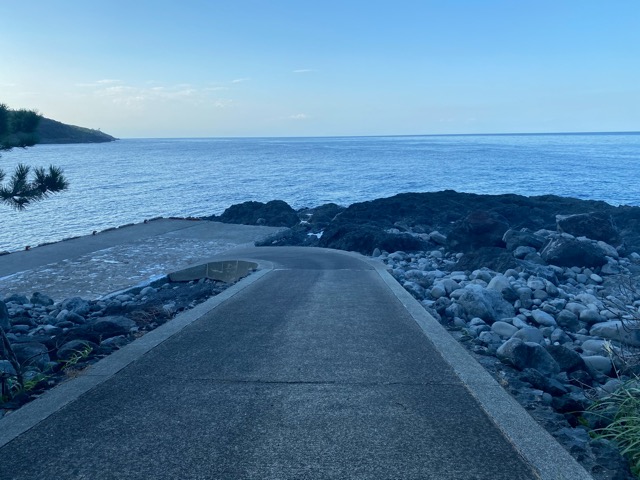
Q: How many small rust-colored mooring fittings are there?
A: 3